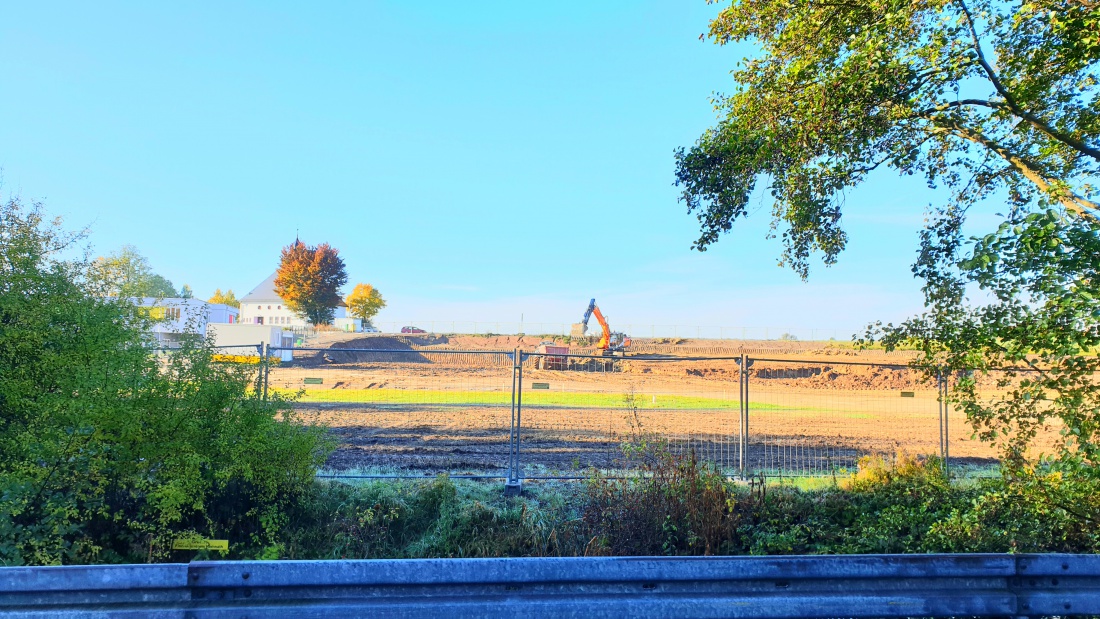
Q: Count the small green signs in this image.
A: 3